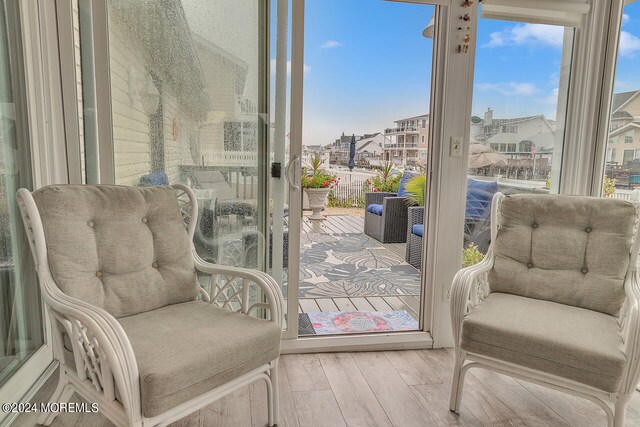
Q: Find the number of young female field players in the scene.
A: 0